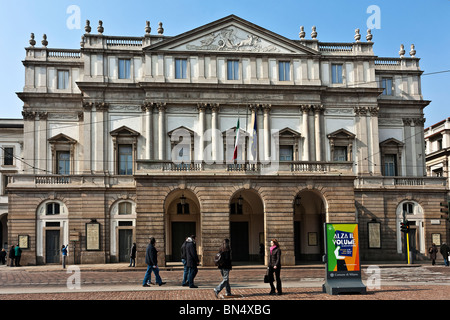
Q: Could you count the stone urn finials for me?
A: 12